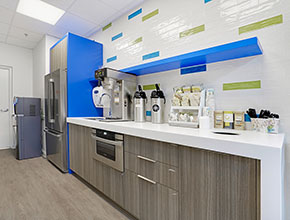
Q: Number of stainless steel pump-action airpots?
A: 2